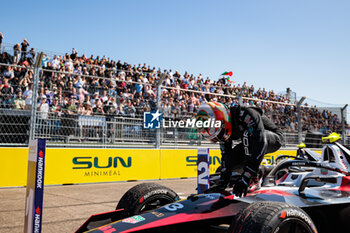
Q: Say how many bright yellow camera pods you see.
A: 2